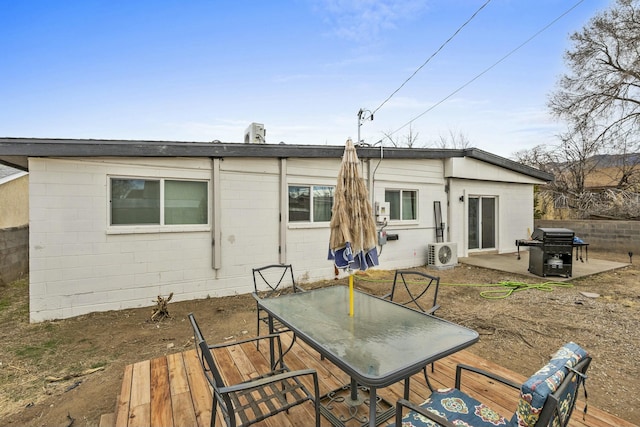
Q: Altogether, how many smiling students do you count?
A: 0